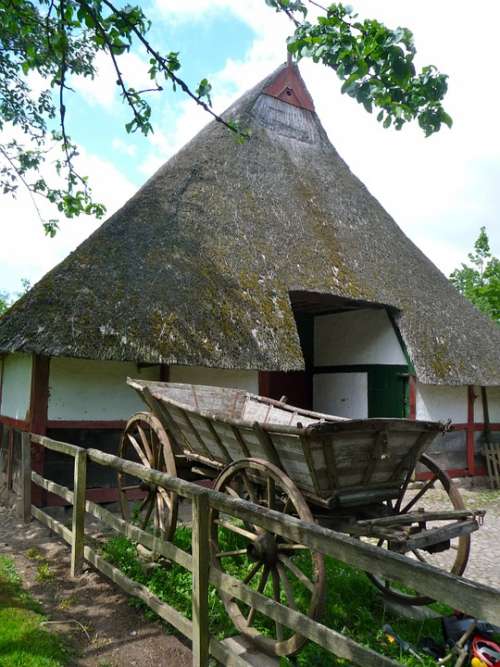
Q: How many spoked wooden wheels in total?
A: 3